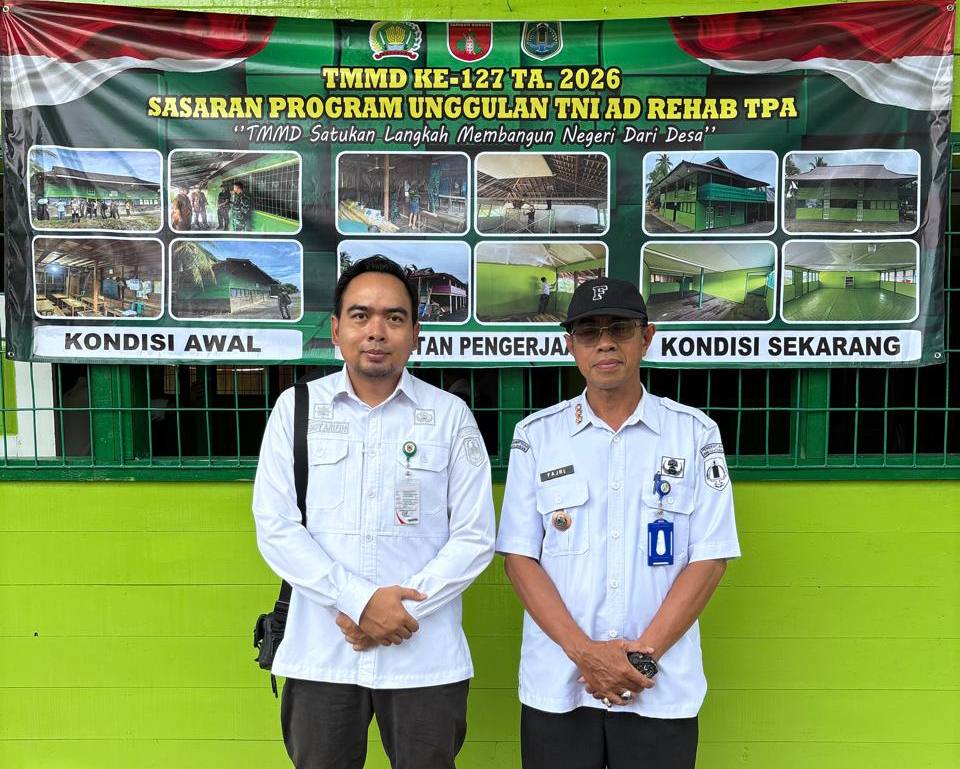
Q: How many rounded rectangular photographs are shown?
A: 12